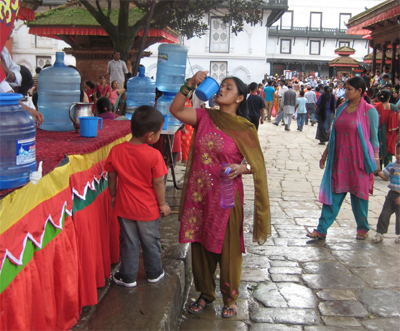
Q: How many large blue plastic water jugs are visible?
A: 5